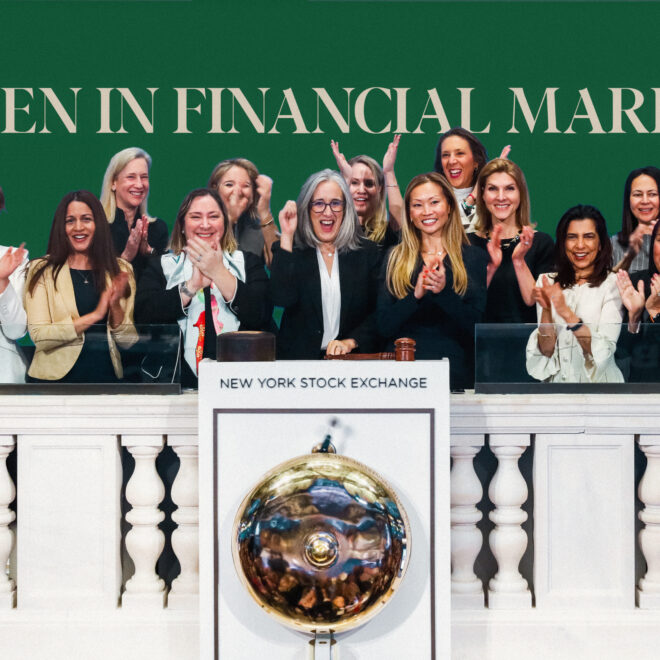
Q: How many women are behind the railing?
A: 13